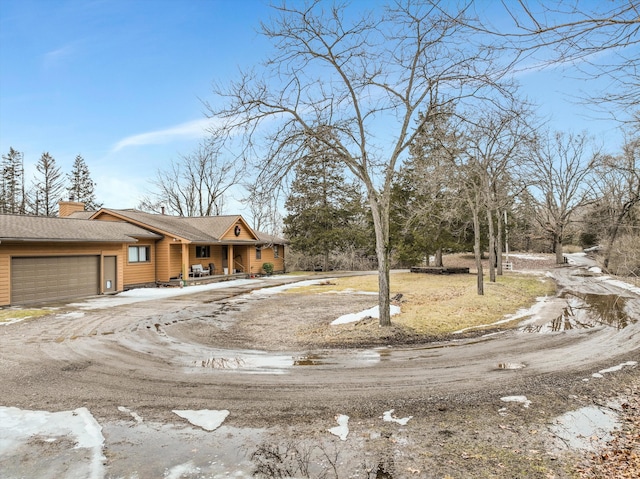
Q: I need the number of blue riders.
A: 0